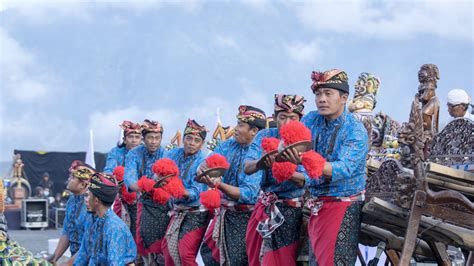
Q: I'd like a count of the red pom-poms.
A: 12